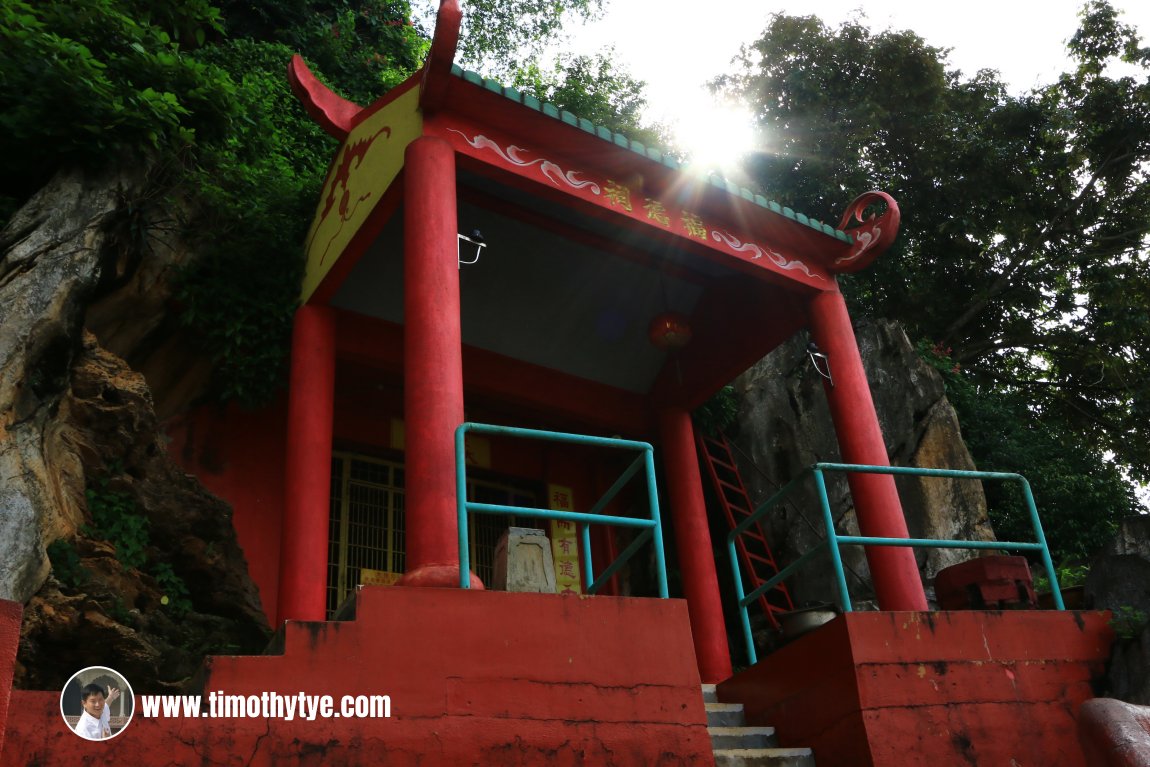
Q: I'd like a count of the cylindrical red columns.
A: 4